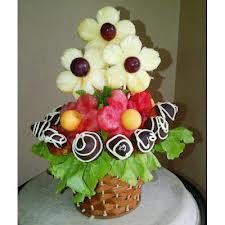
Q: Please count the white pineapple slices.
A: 3